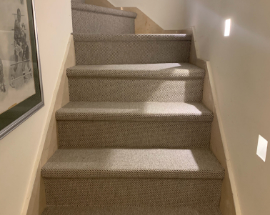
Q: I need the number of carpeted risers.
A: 5